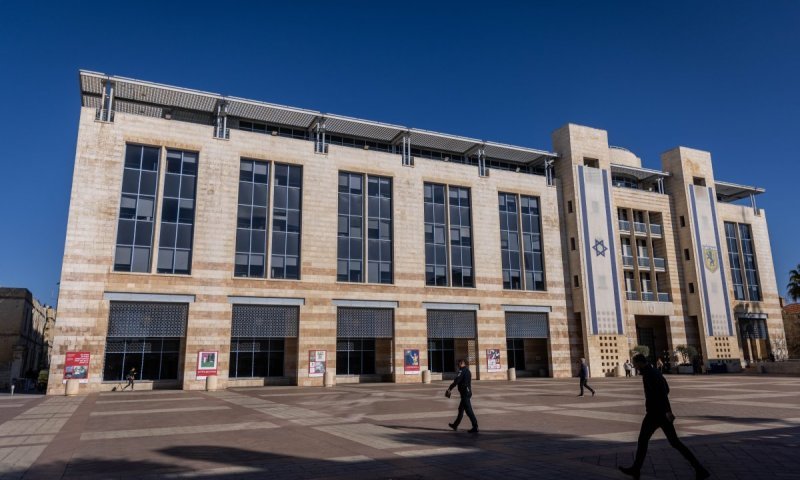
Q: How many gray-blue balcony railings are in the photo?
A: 9